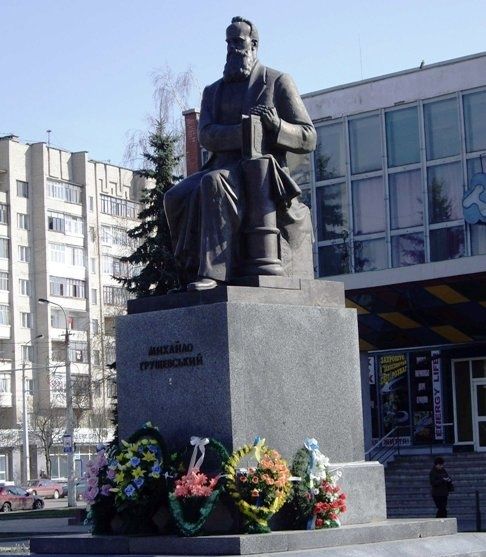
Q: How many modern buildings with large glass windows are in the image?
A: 1